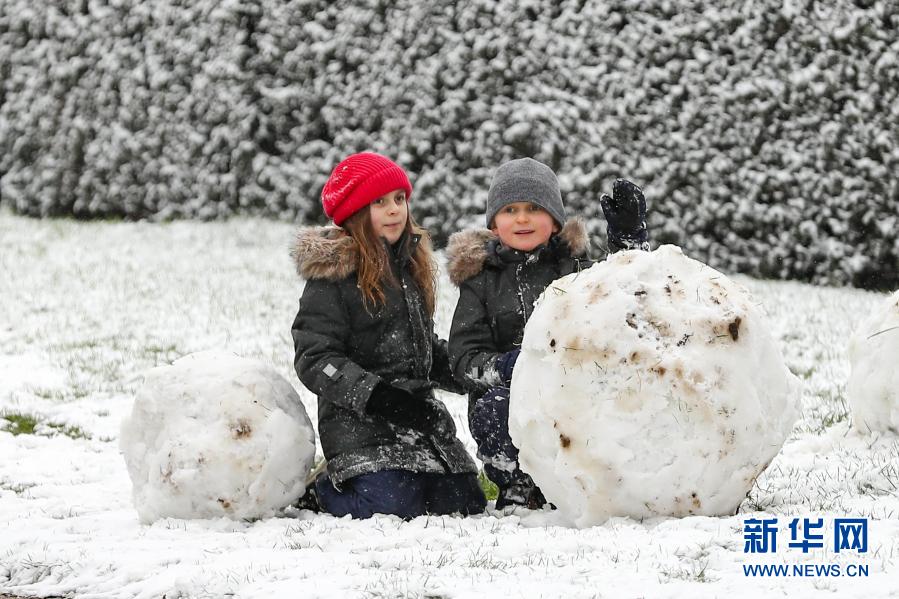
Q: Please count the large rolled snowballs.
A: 3